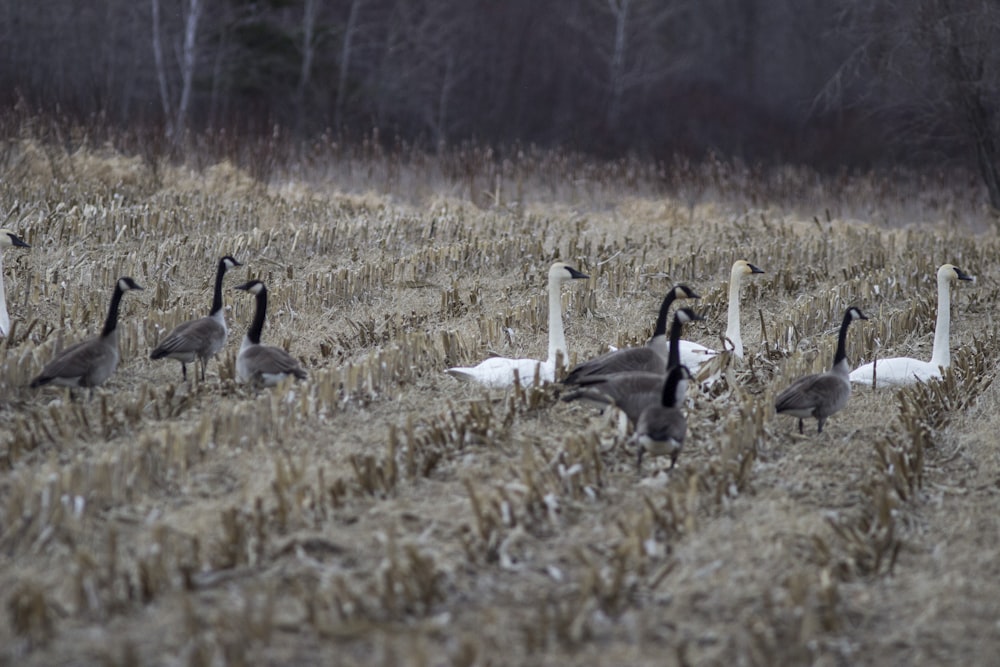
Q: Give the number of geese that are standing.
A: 7